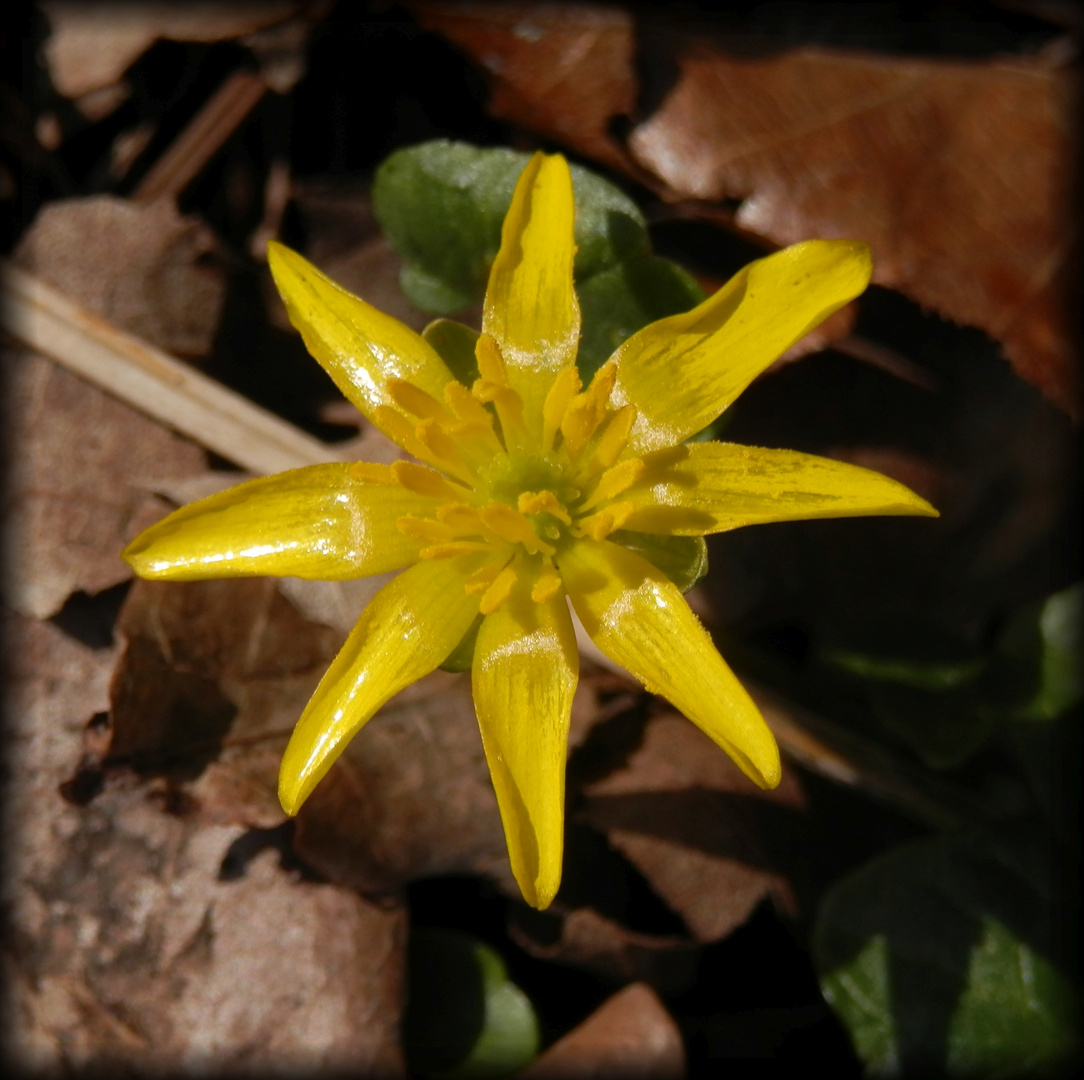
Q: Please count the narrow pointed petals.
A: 8